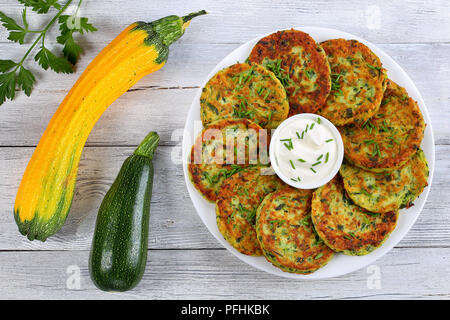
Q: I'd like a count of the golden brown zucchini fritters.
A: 9